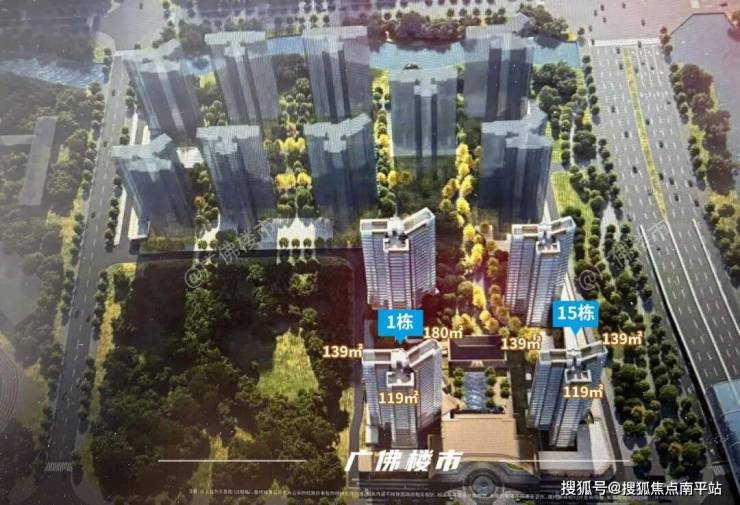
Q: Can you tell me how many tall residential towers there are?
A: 13